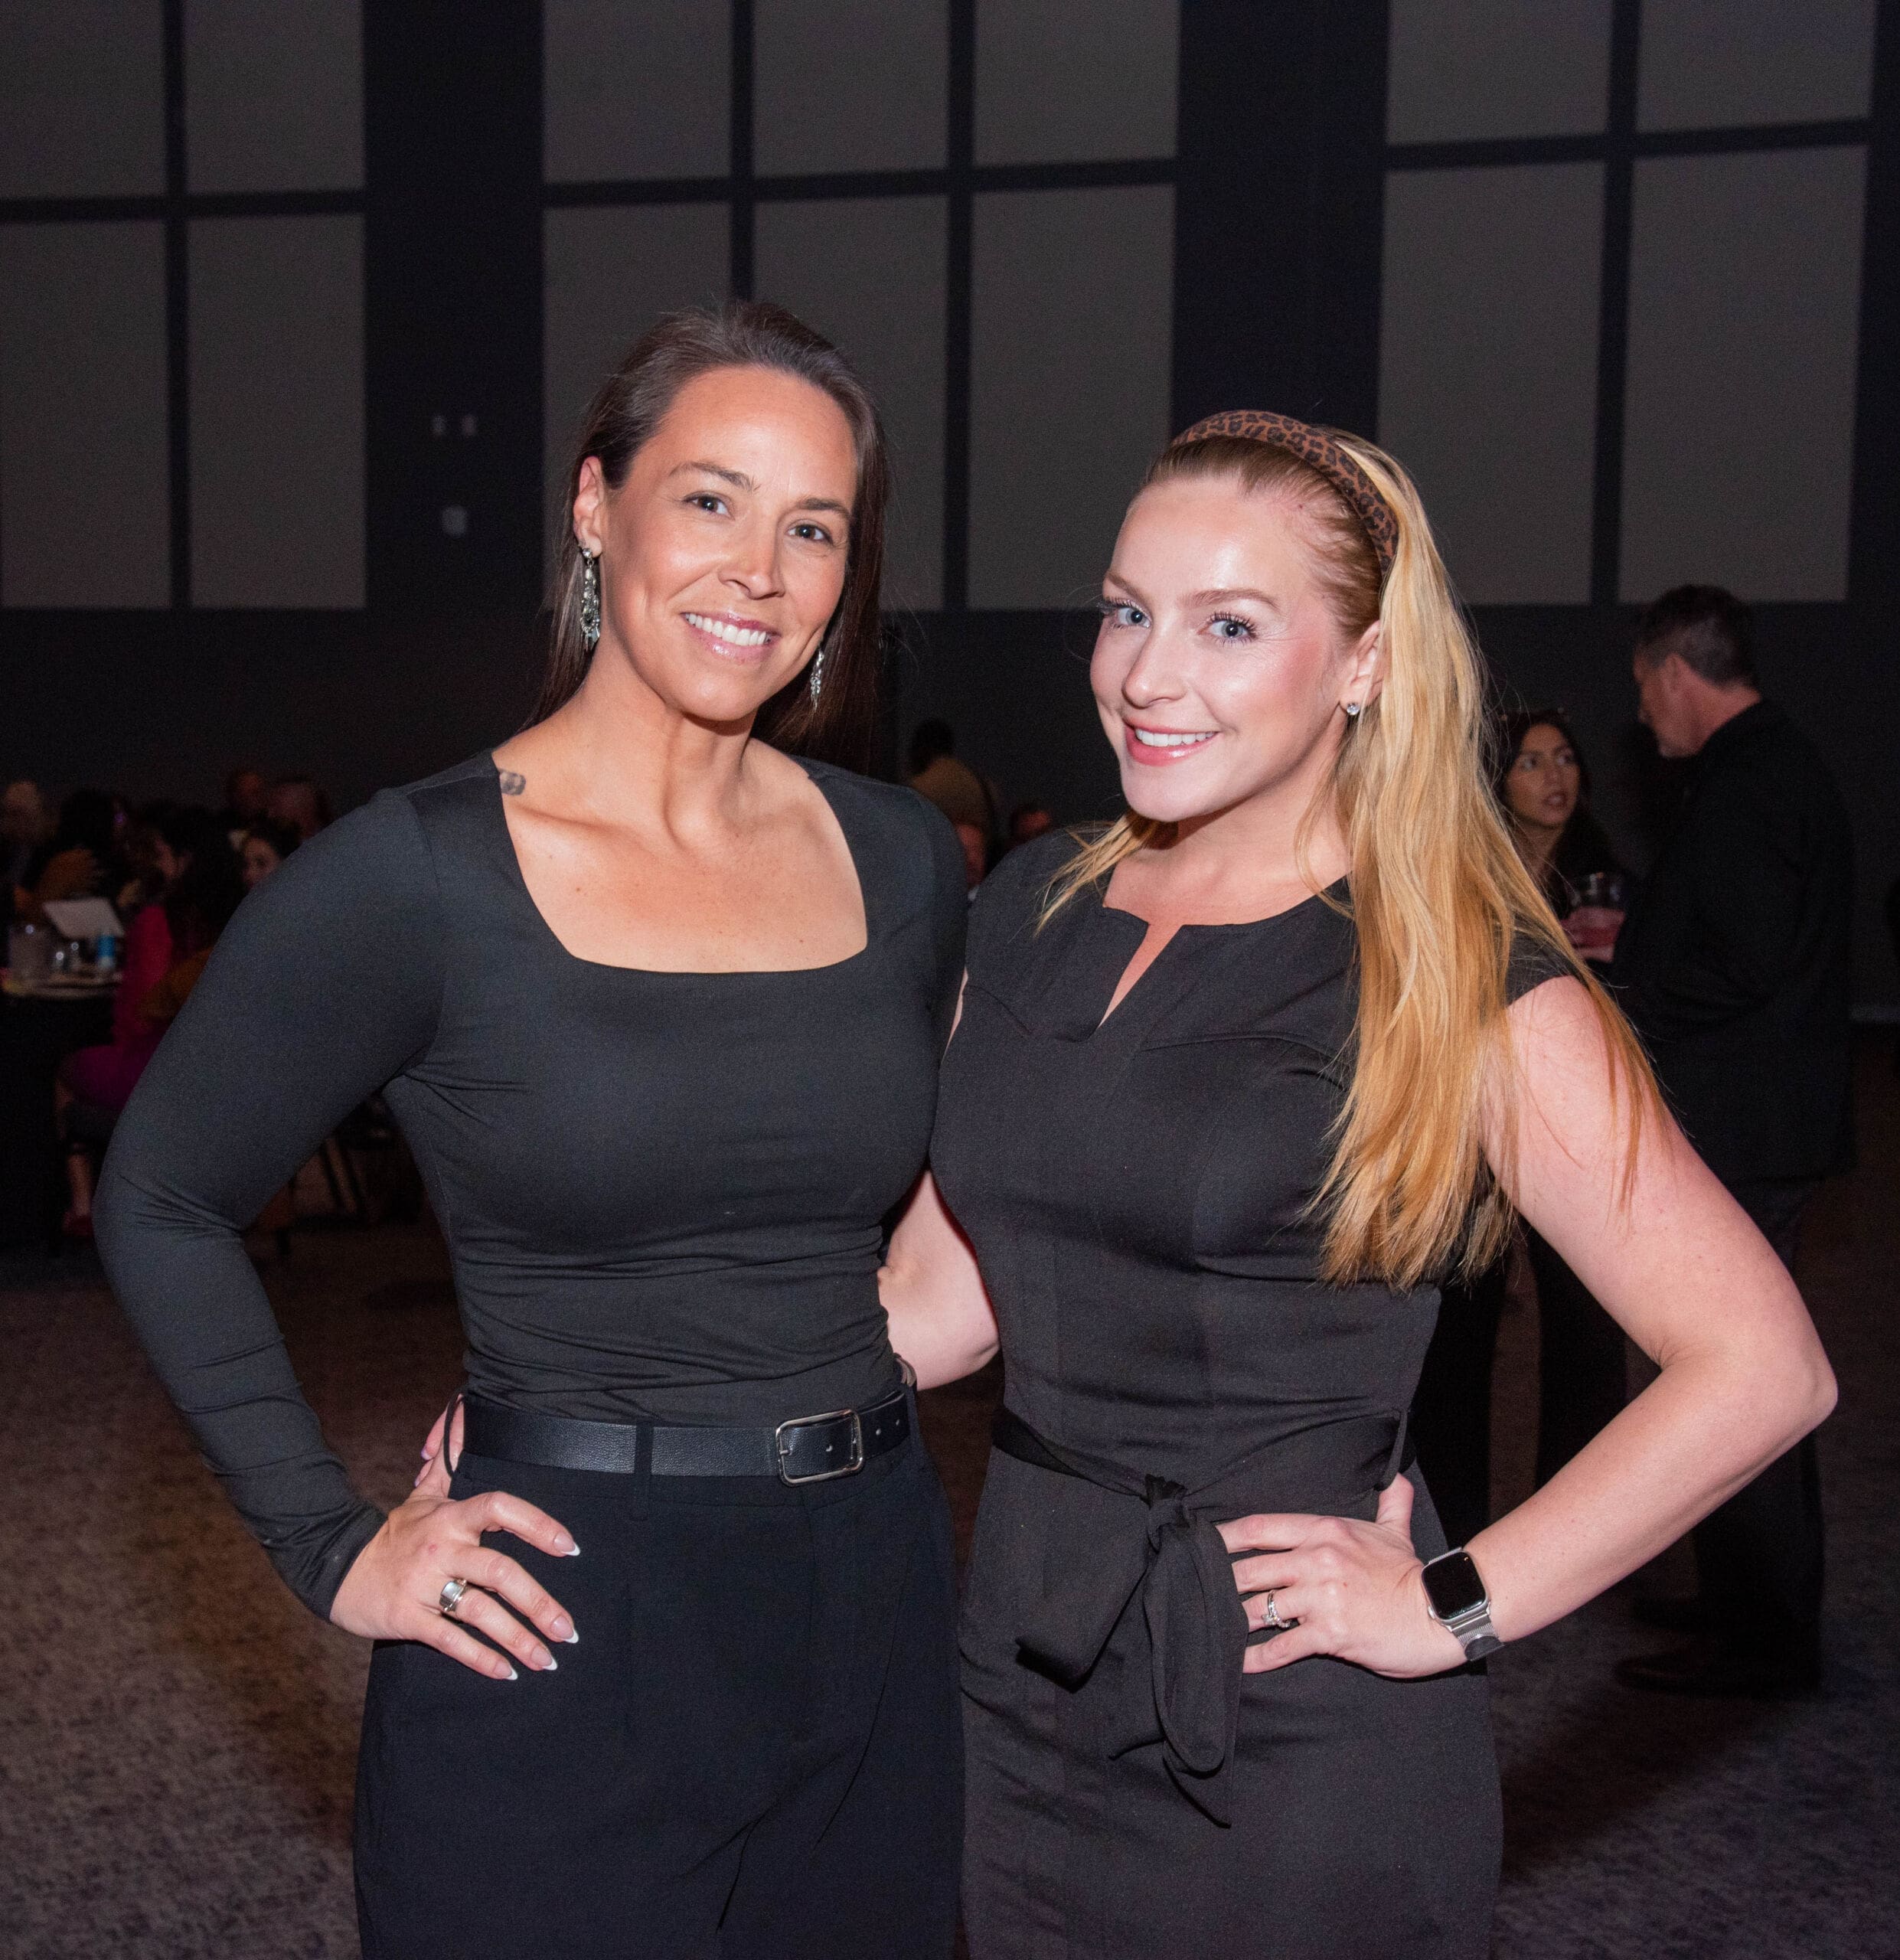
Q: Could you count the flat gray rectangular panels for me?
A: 14